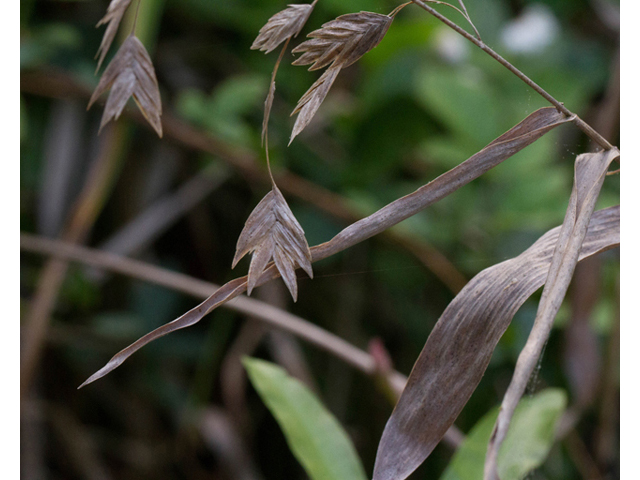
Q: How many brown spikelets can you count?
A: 6